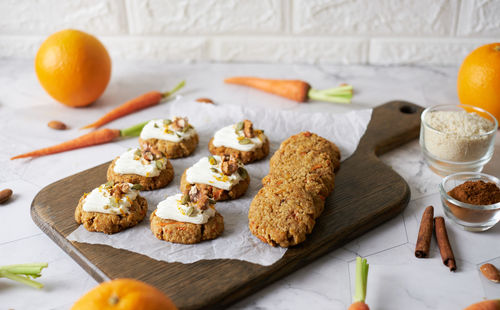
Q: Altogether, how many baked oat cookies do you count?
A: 10